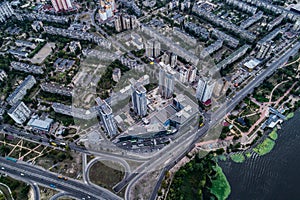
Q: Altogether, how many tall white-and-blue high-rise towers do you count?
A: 4